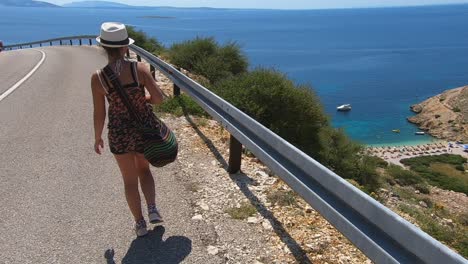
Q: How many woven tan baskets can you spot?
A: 0